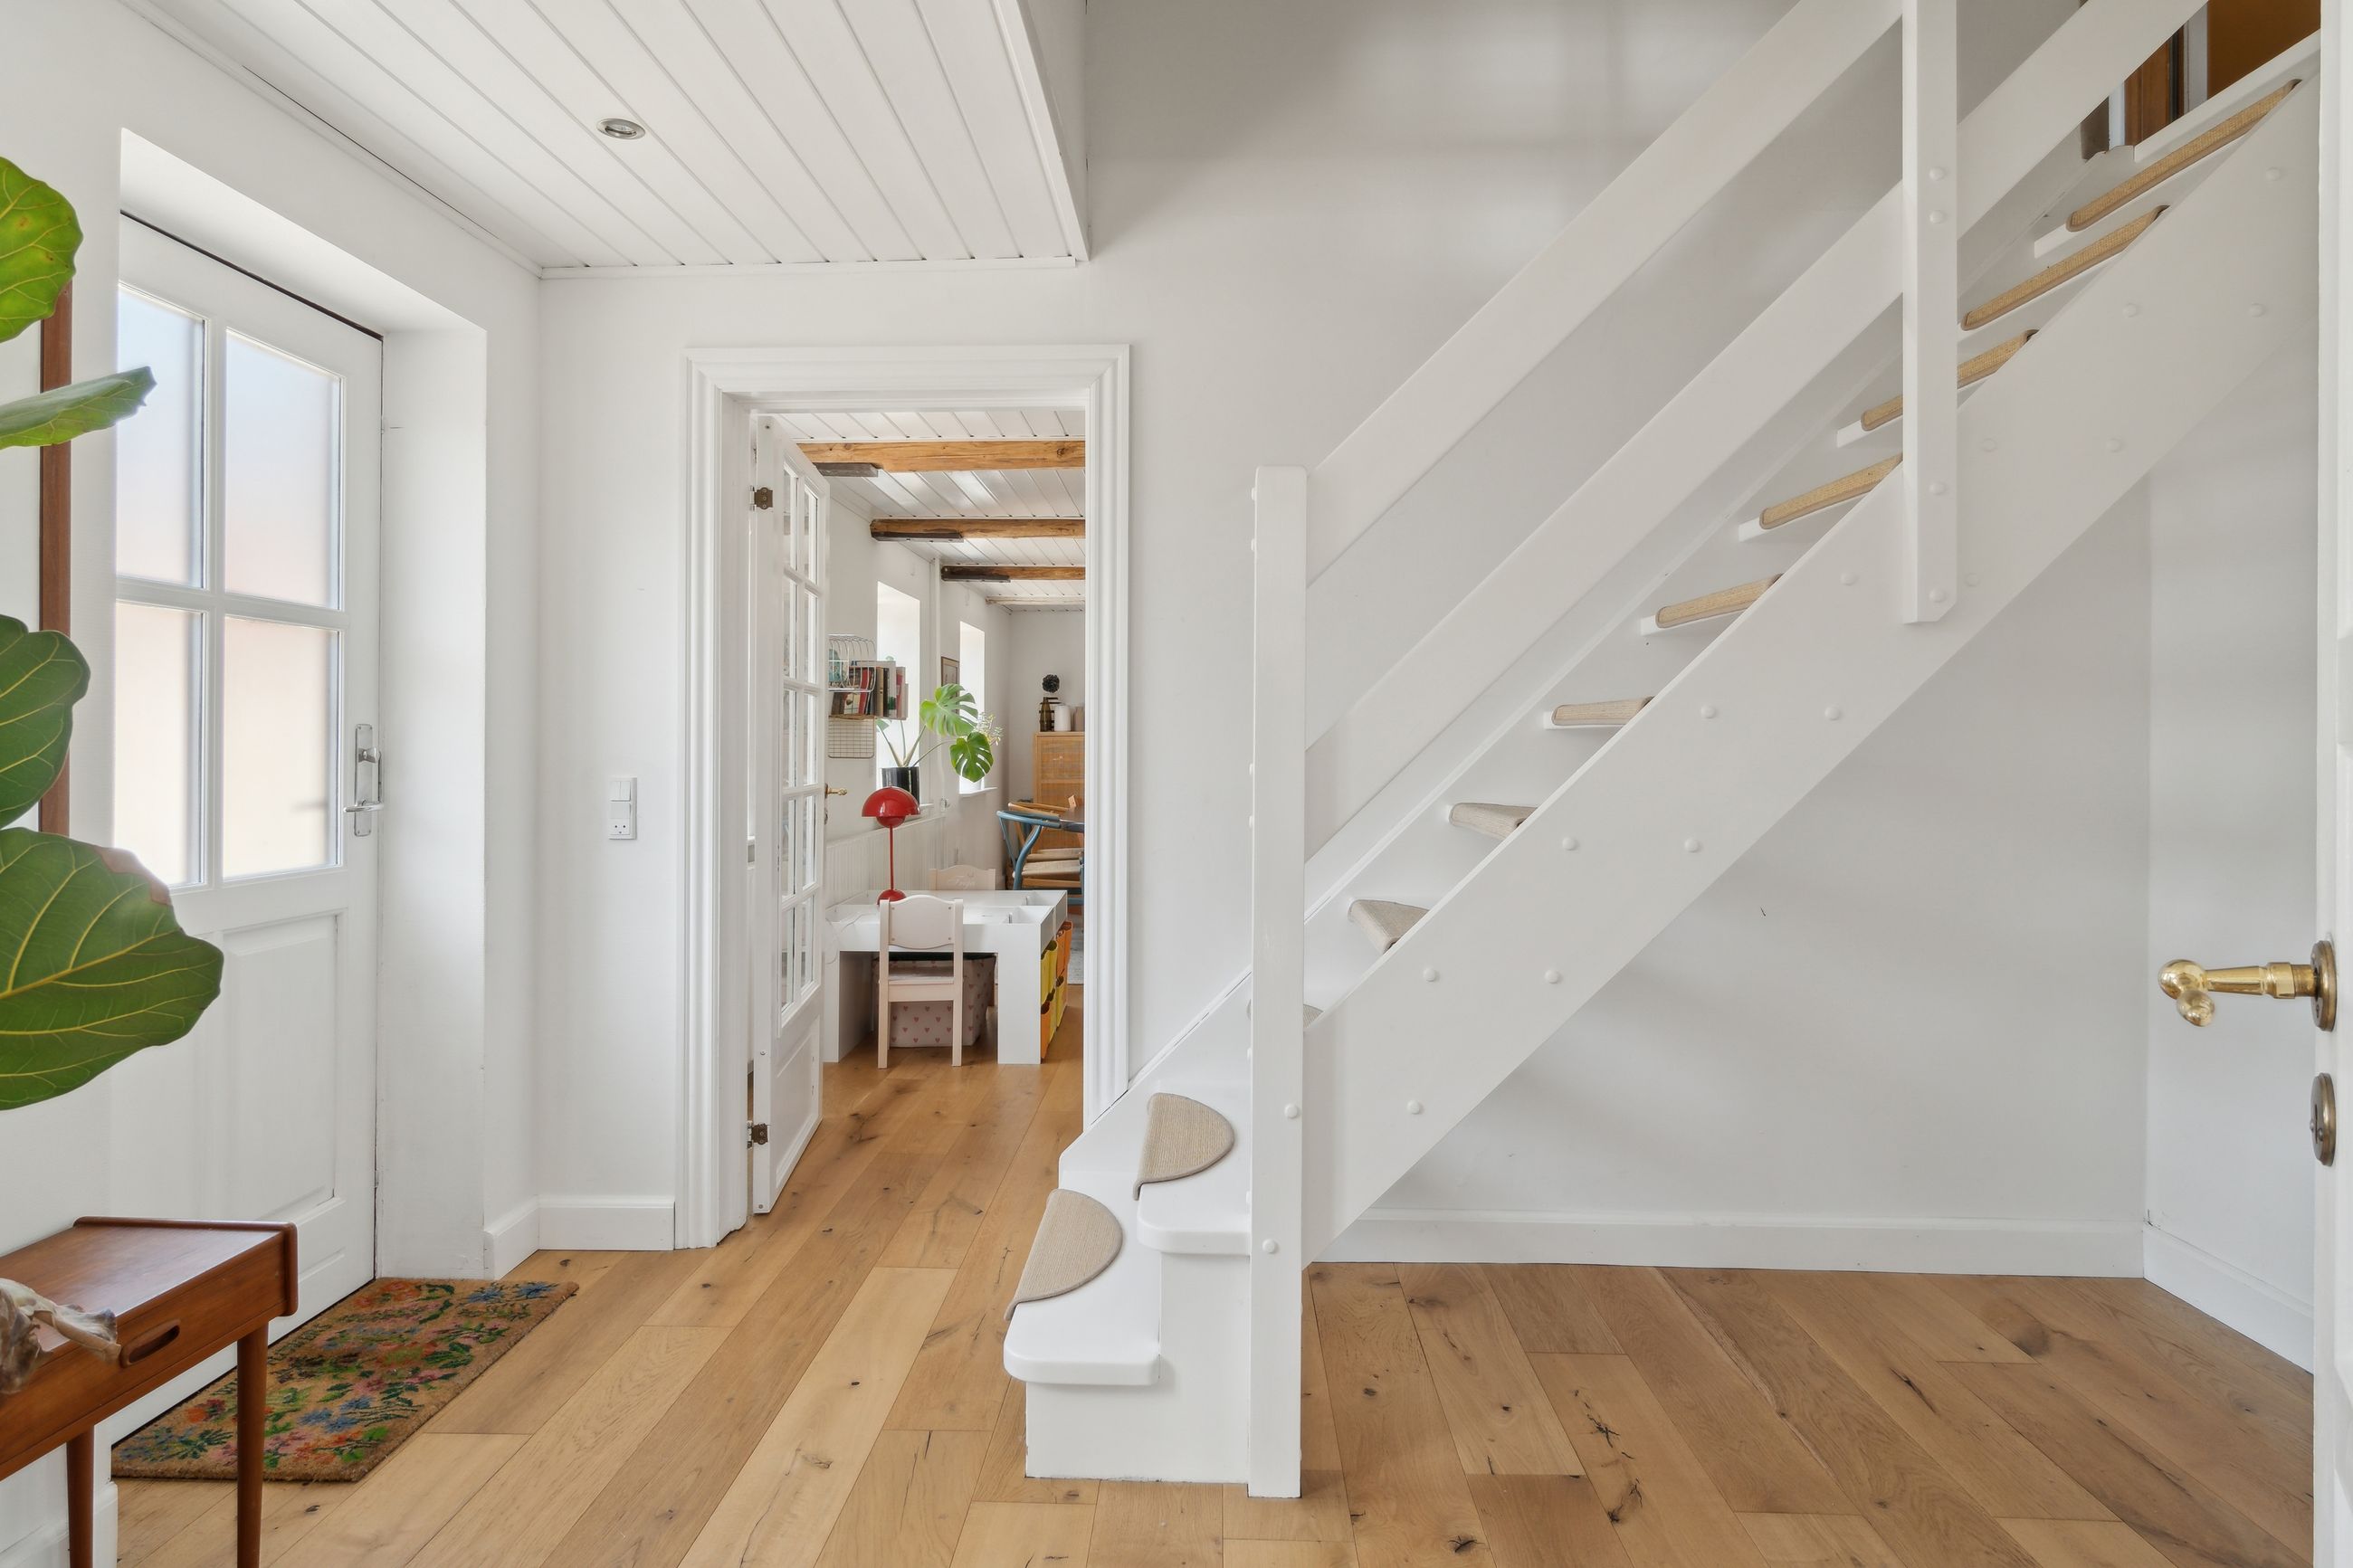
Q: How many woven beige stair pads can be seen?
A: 11